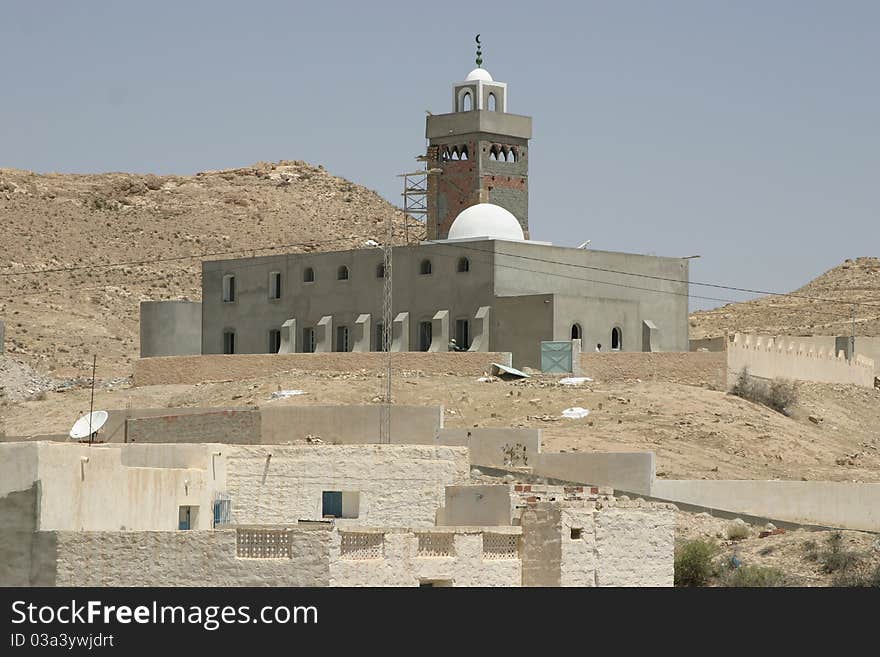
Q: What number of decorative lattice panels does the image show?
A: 4